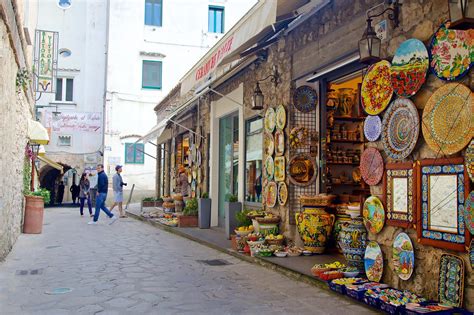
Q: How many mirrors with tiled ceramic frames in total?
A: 2